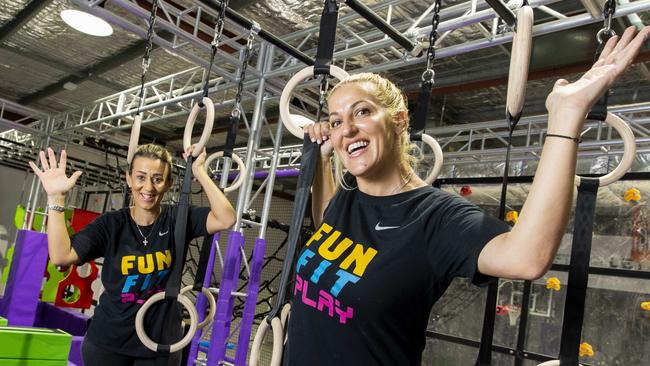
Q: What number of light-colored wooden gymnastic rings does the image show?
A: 12